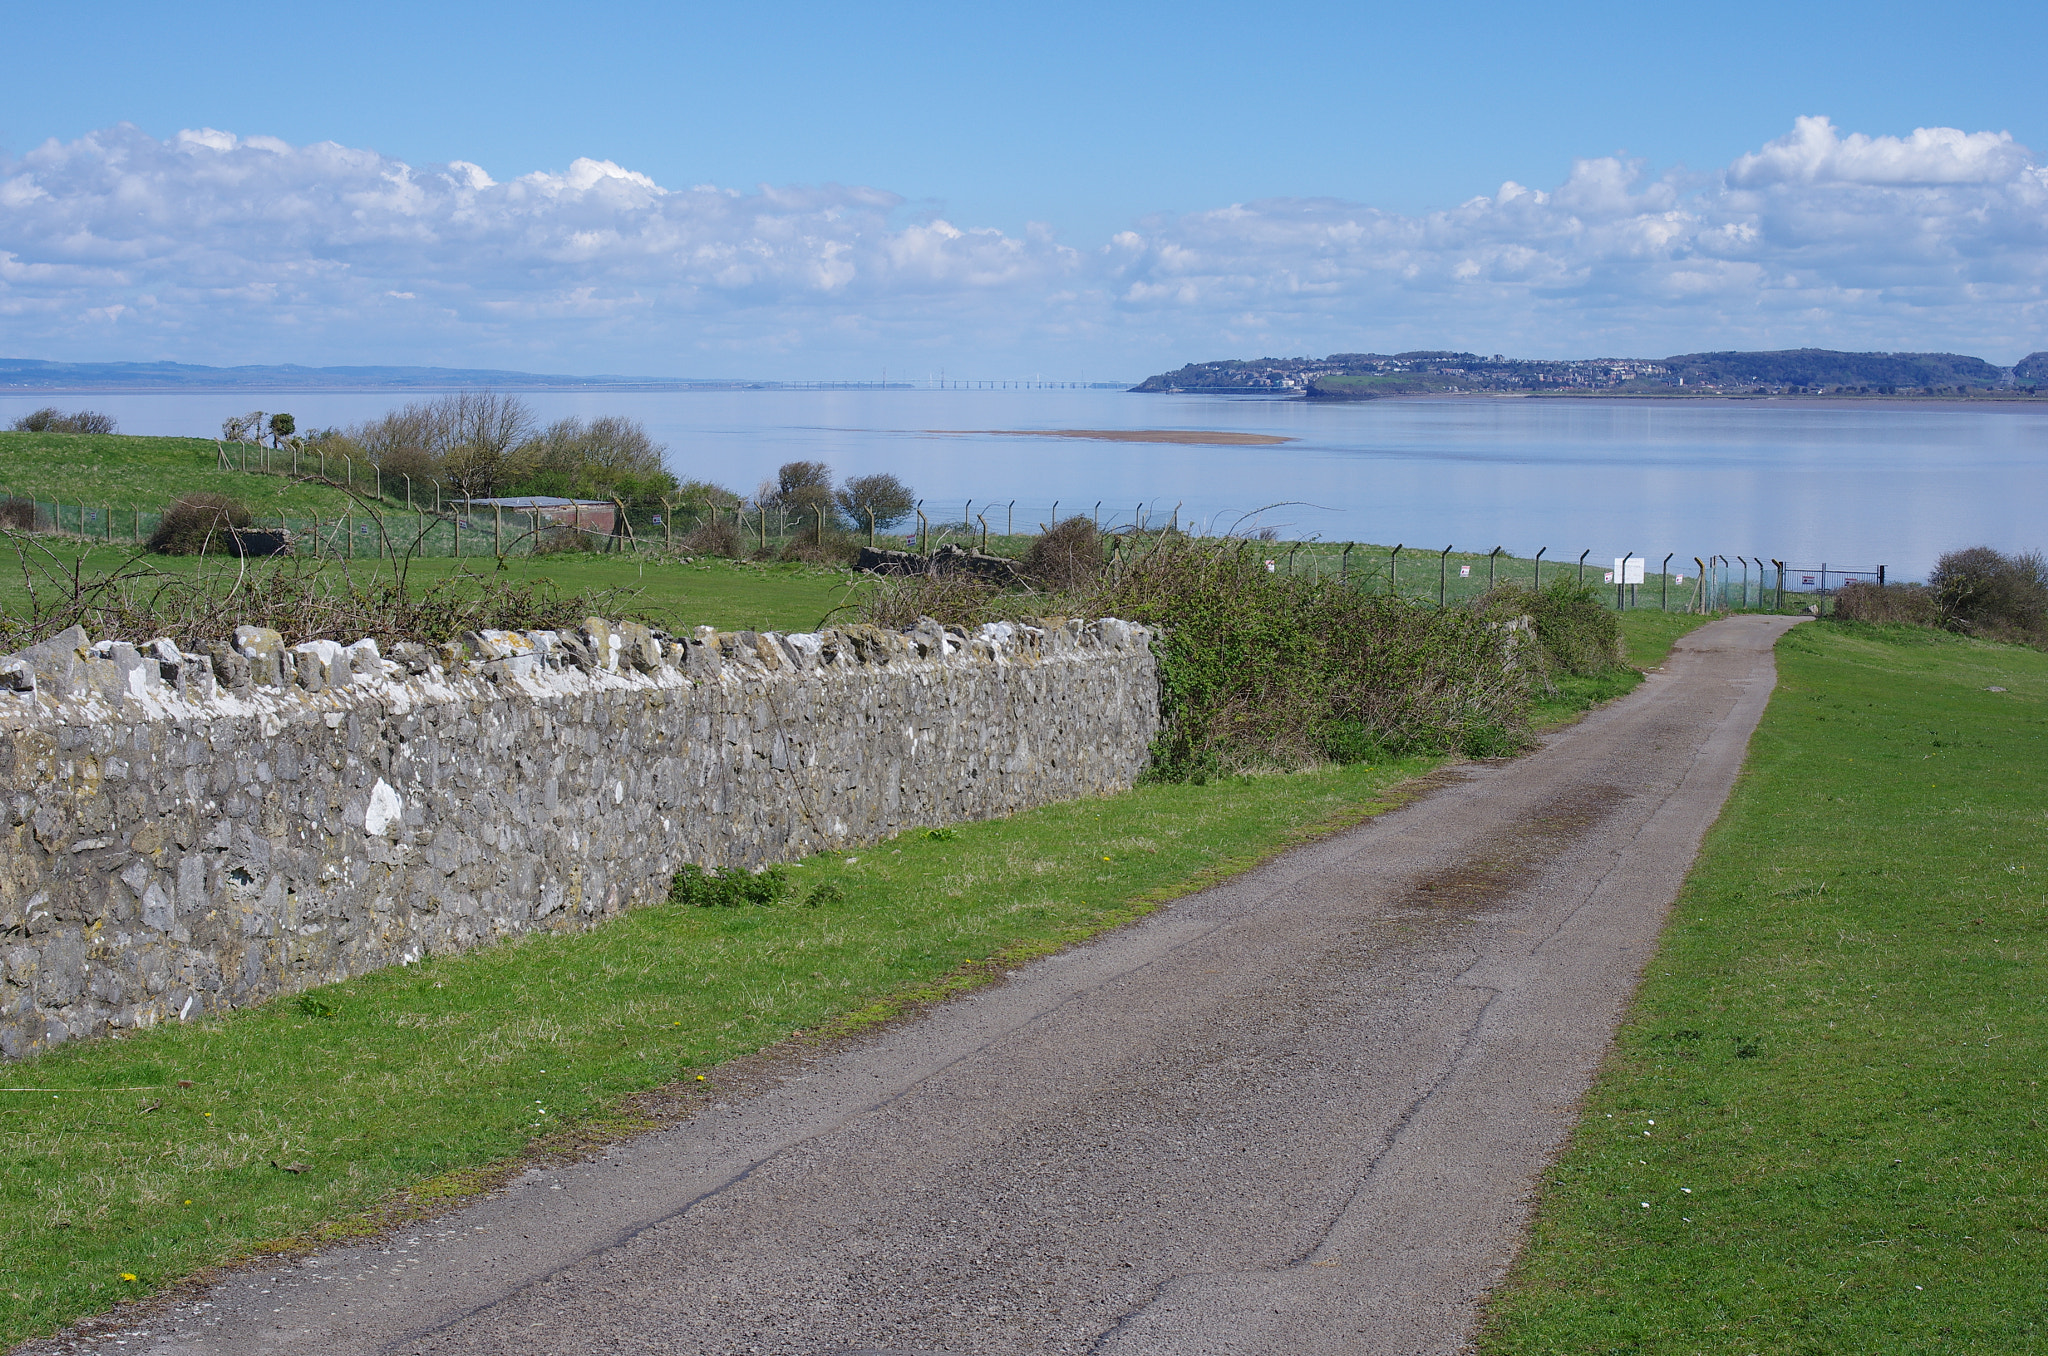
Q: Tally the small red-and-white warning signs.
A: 11